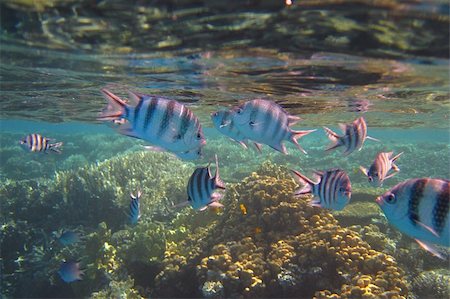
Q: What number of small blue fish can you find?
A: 2